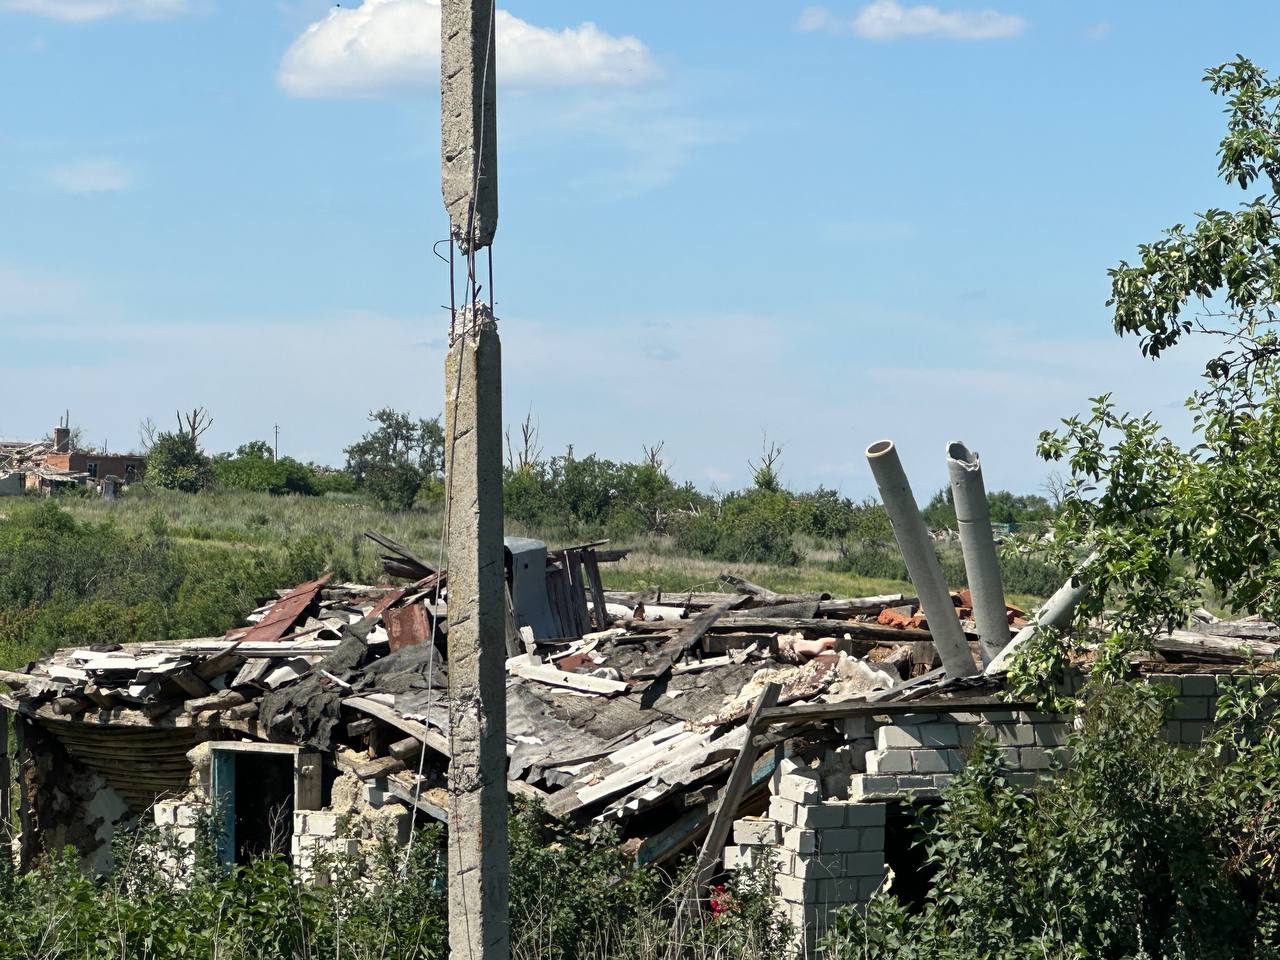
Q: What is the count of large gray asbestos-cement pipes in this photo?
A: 3